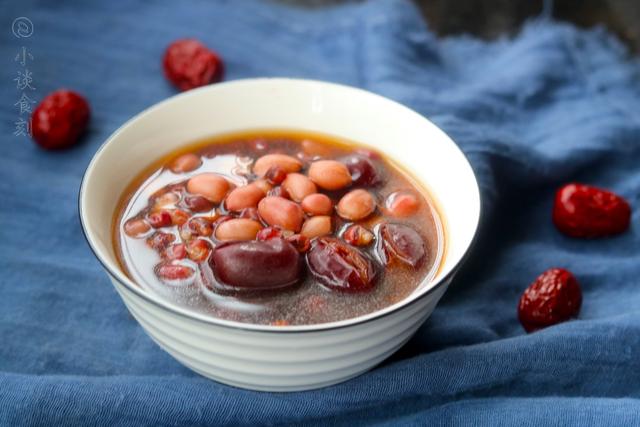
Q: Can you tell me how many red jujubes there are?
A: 8